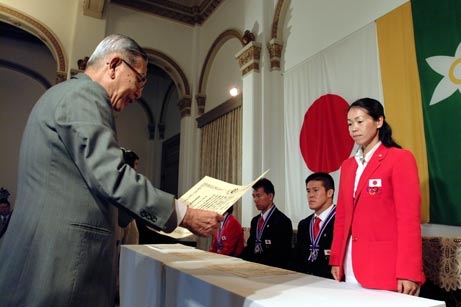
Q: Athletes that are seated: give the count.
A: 3